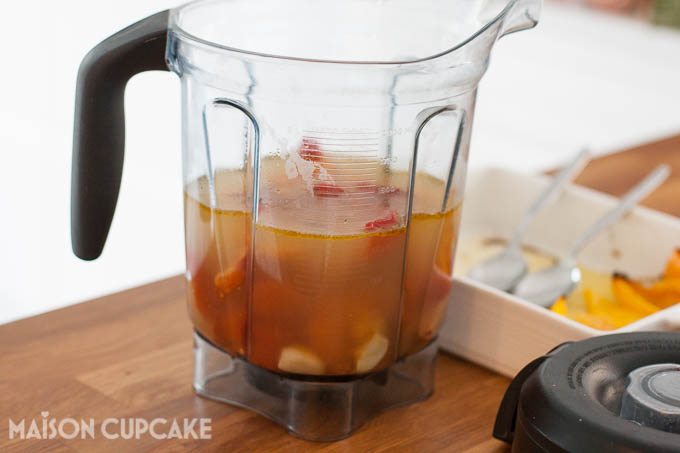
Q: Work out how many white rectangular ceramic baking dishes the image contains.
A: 1